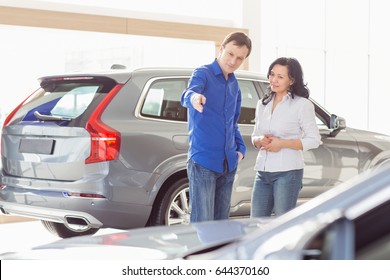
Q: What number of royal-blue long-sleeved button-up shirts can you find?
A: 1